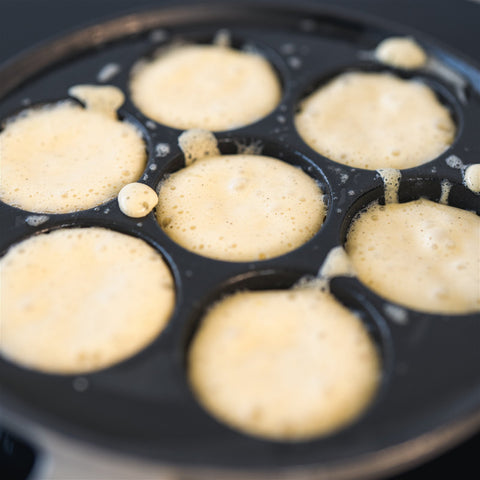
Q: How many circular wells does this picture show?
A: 7